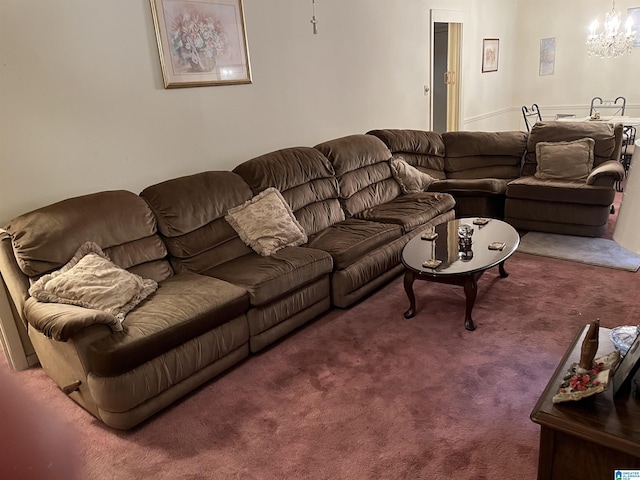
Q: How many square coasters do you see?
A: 4